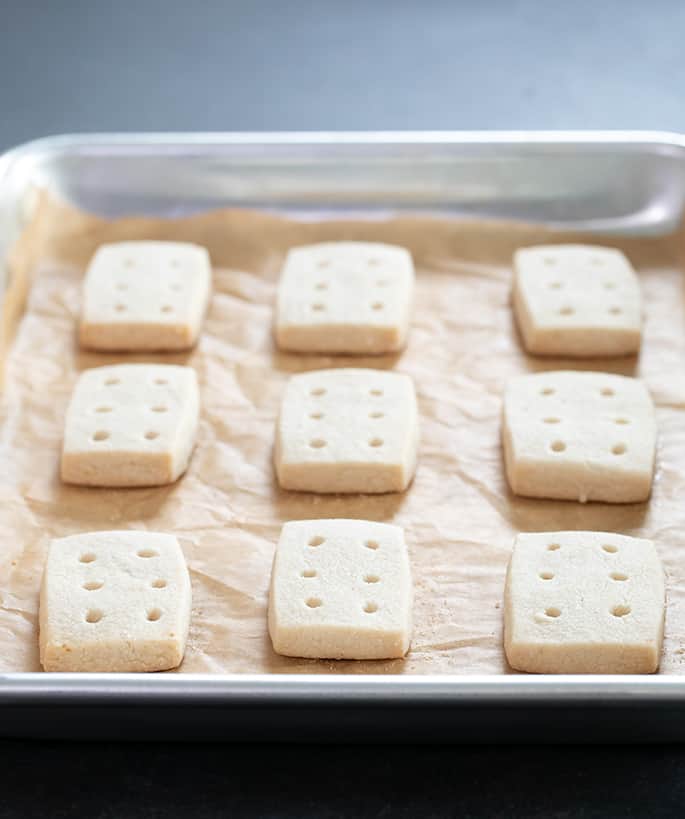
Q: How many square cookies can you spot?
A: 9